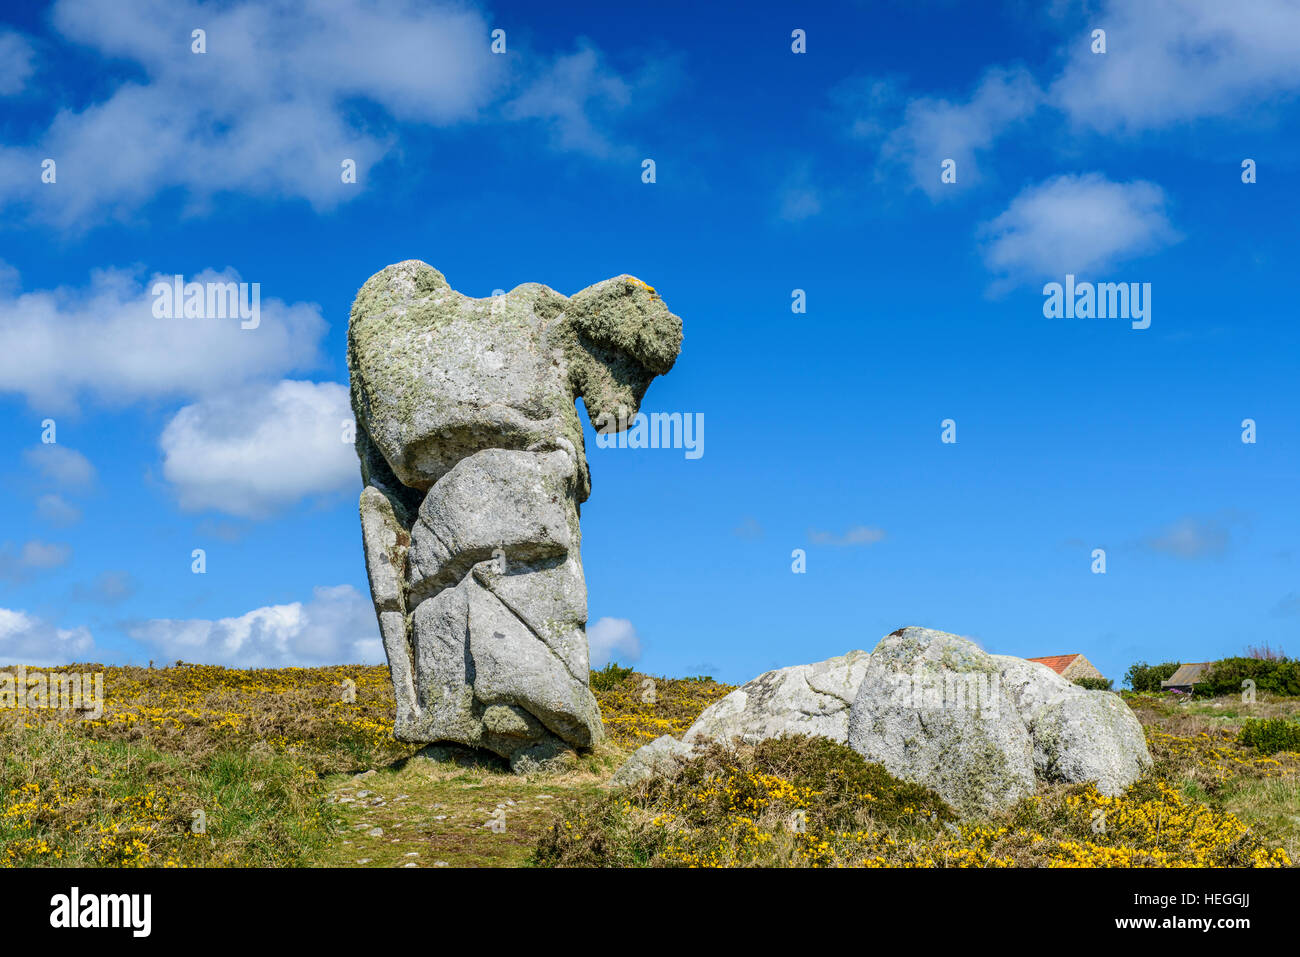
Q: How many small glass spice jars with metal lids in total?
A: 0